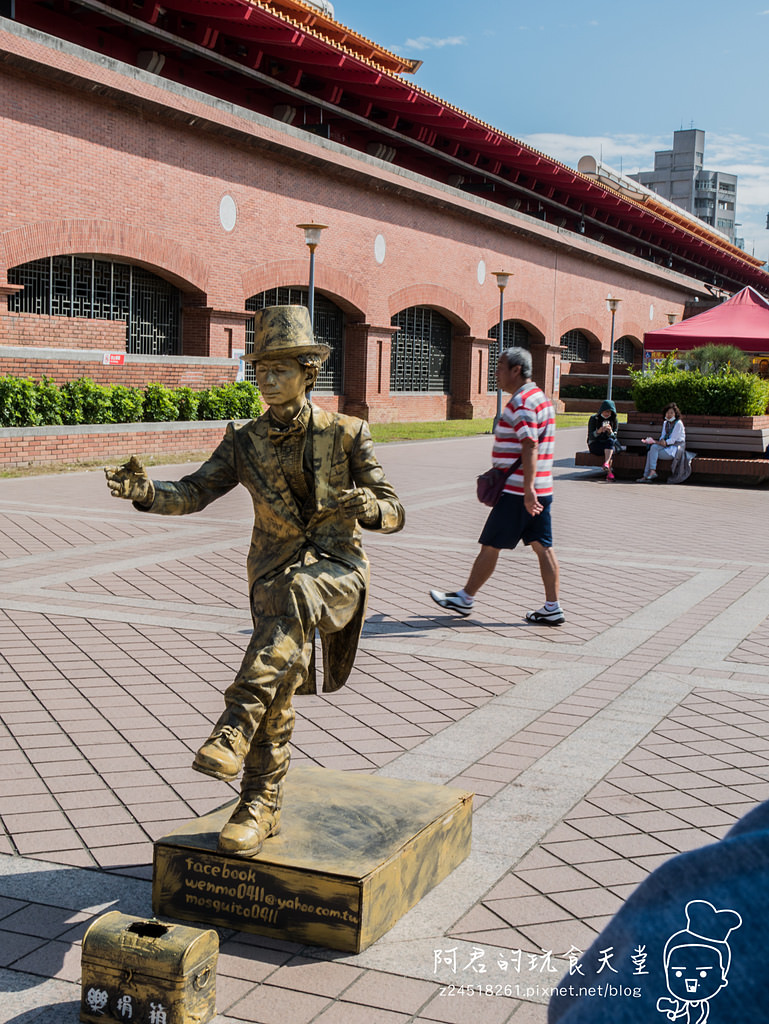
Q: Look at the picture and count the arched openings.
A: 6